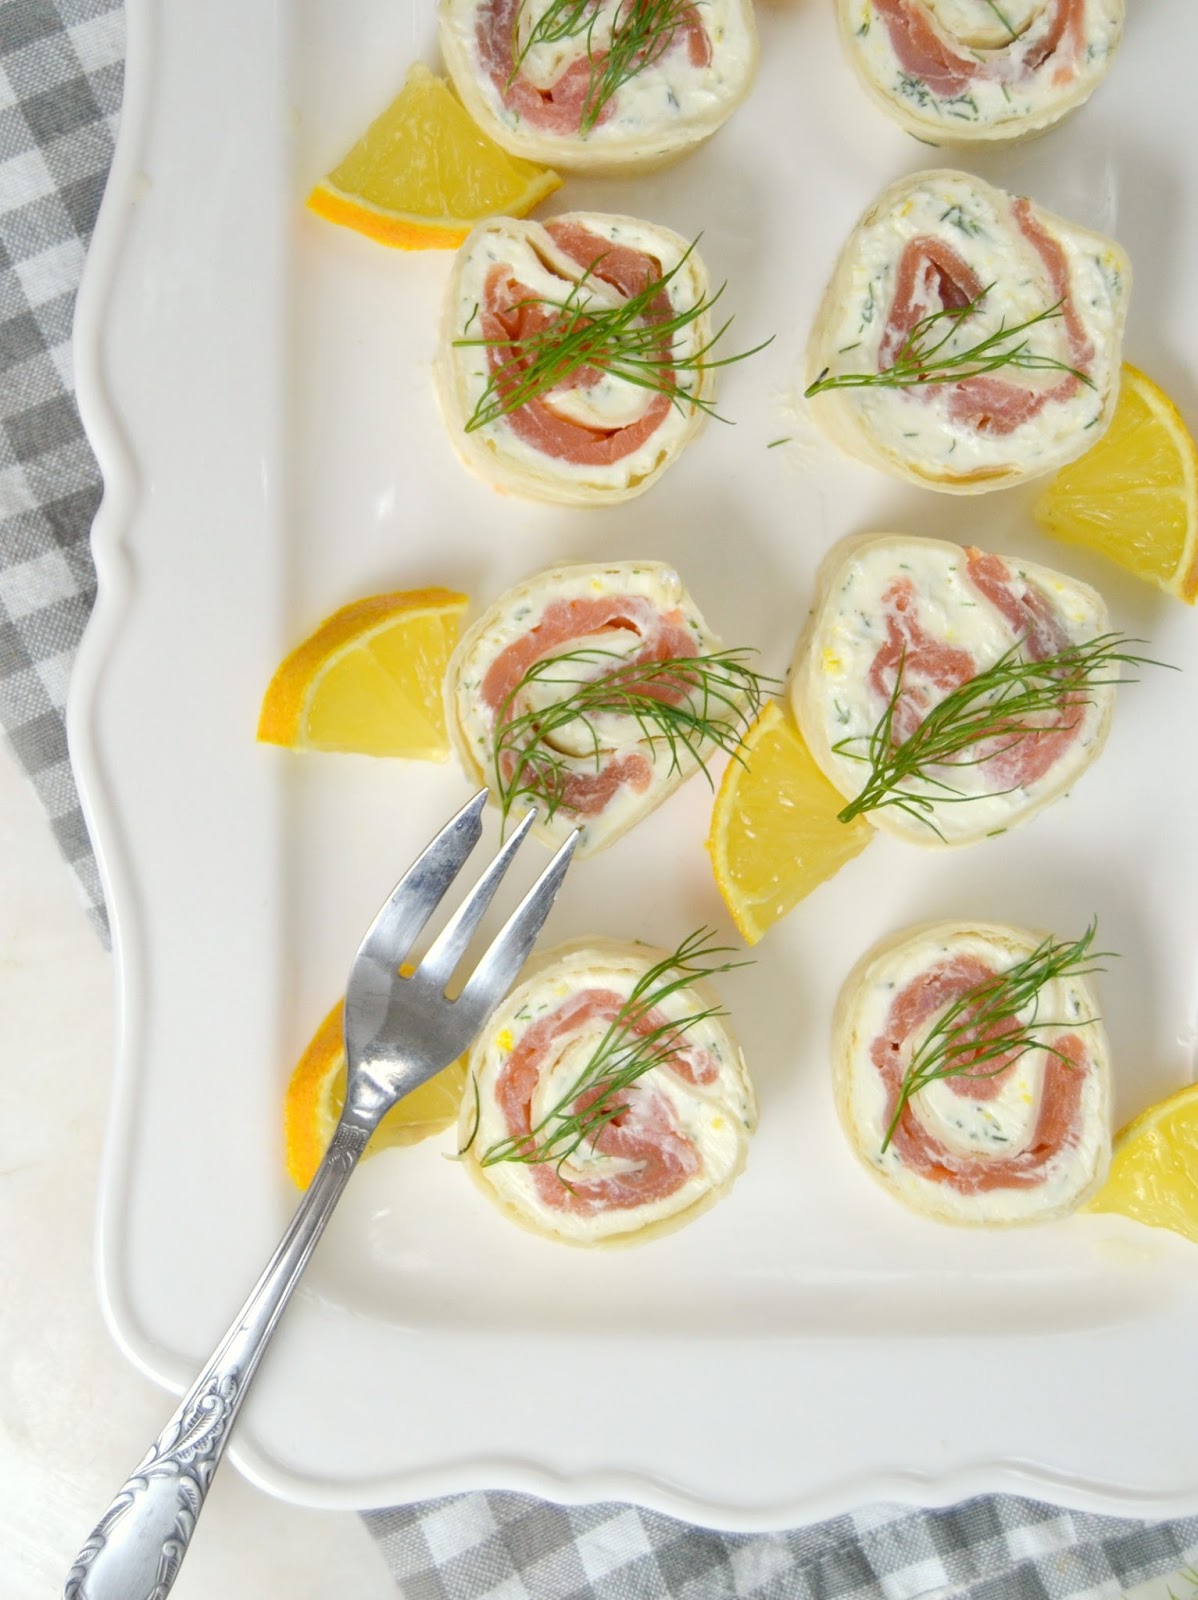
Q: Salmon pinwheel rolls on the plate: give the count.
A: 8